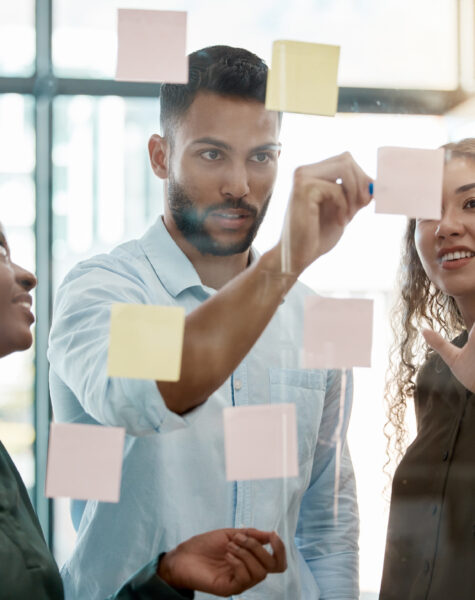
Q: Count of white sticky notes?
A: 0